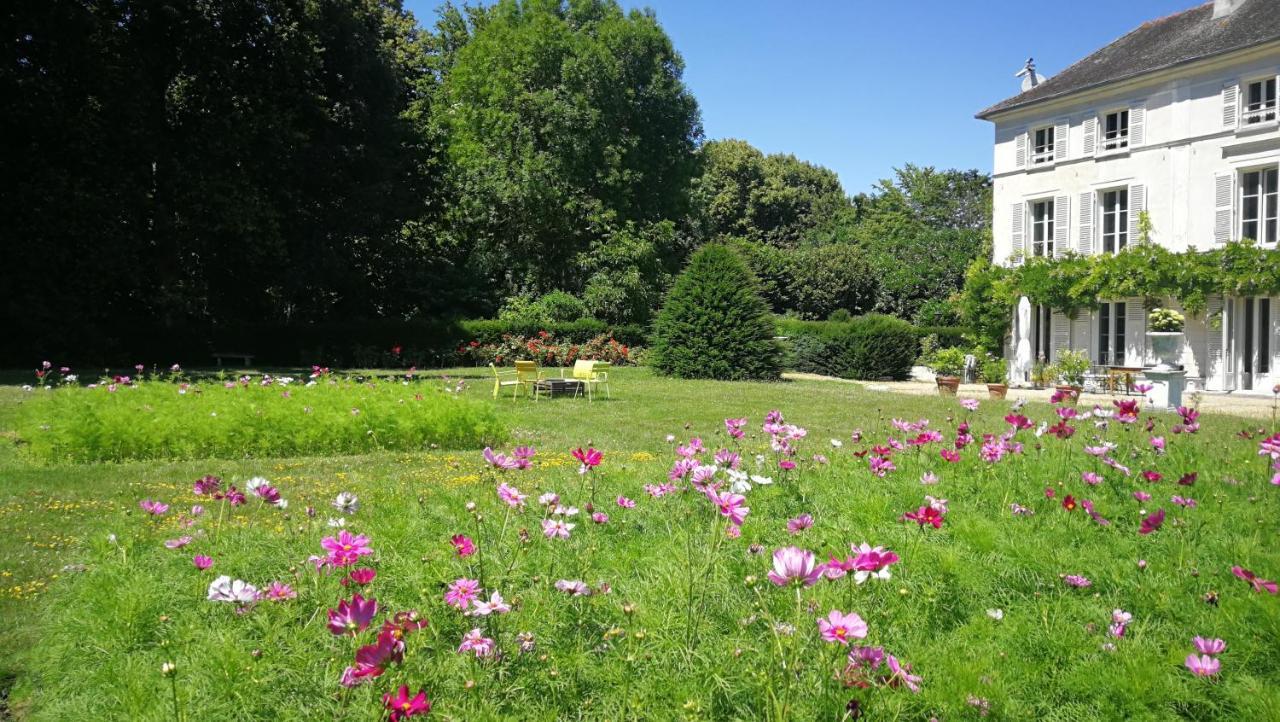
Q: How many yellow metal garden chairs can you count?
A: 4